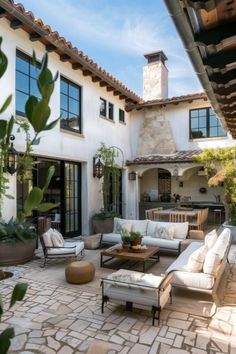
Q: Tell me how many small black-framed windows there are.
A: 3